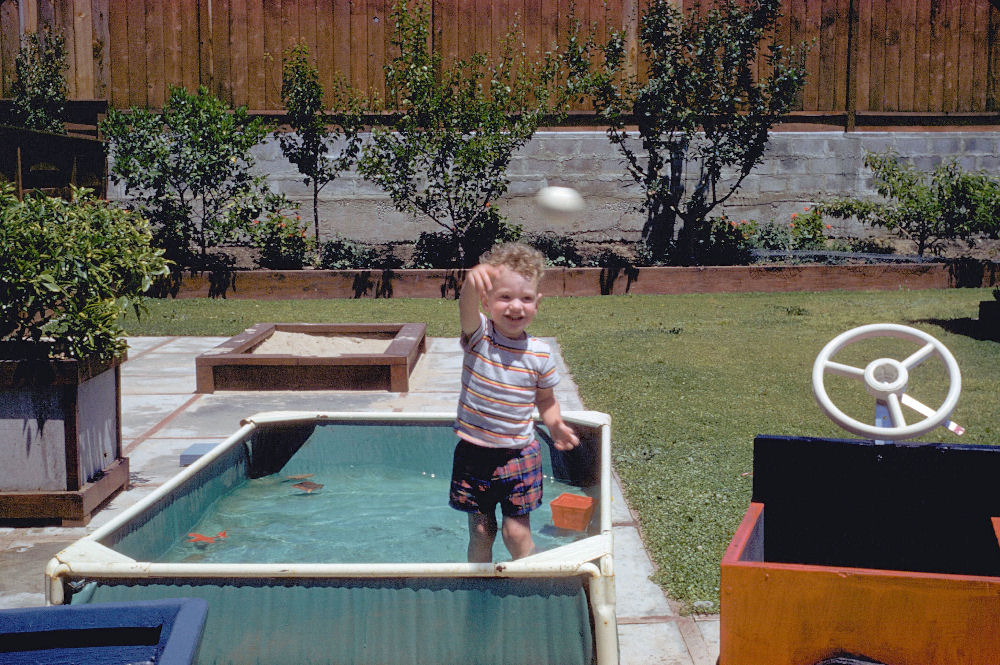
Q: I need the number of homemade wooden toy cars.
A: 1